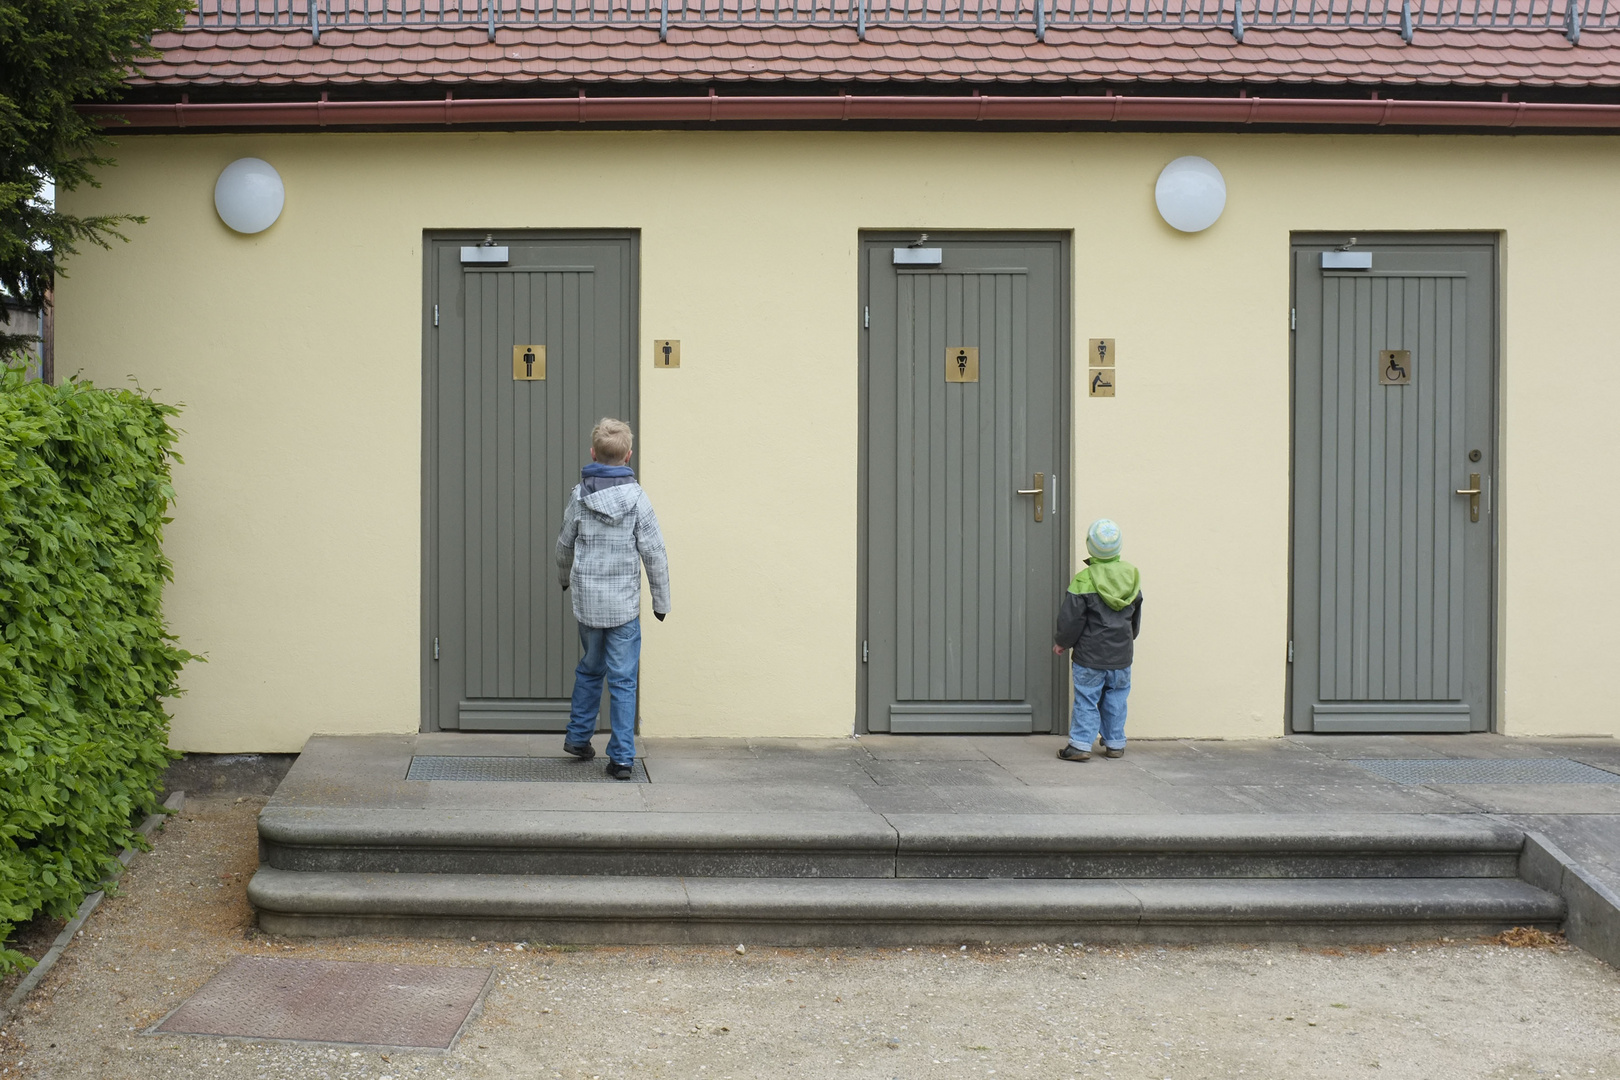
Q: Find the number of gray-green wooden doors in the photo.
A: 3